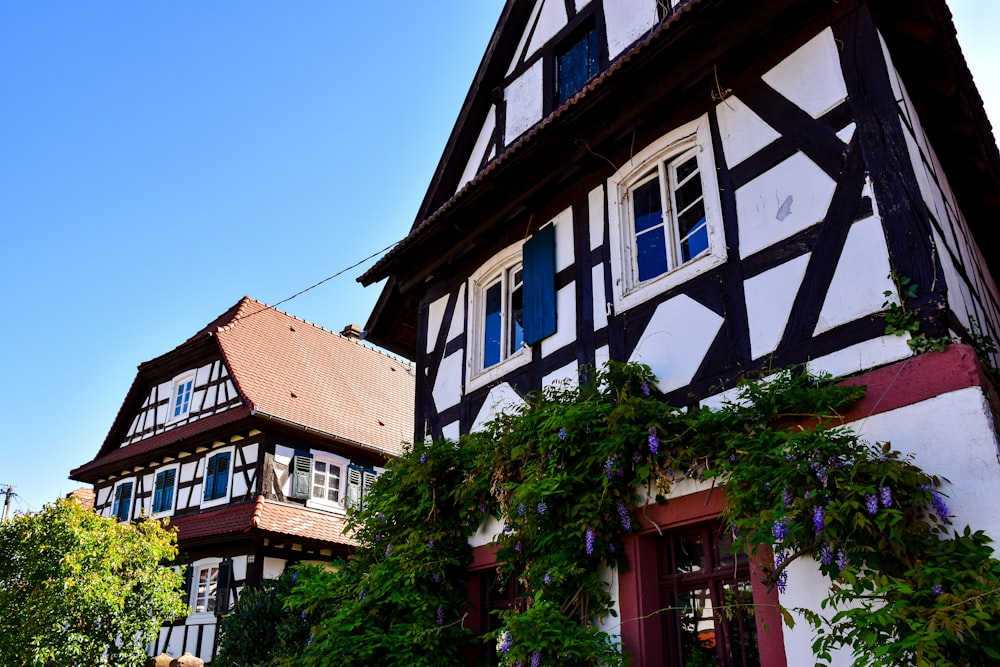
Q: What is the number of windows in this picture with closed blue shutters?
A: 4